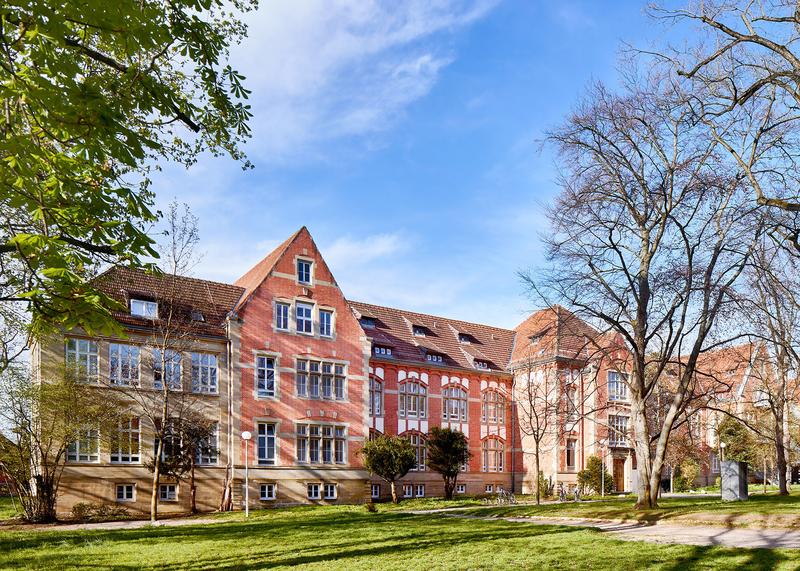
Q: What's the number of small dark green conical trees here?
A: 2